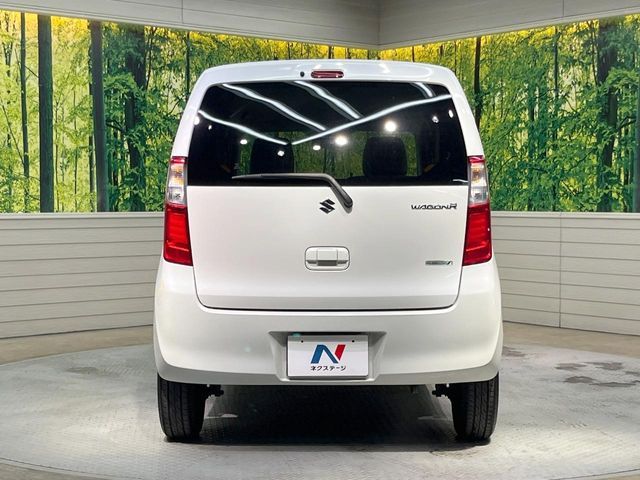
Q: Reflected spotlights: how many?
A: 9